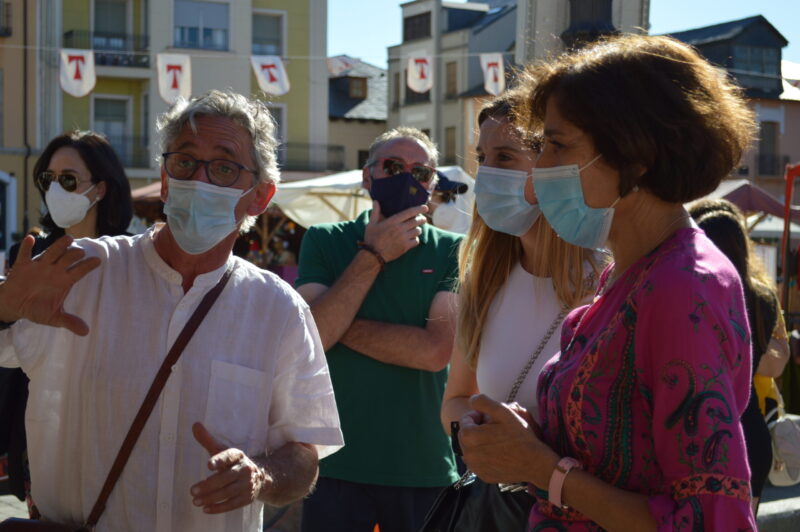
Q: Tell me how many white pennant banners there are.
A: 5